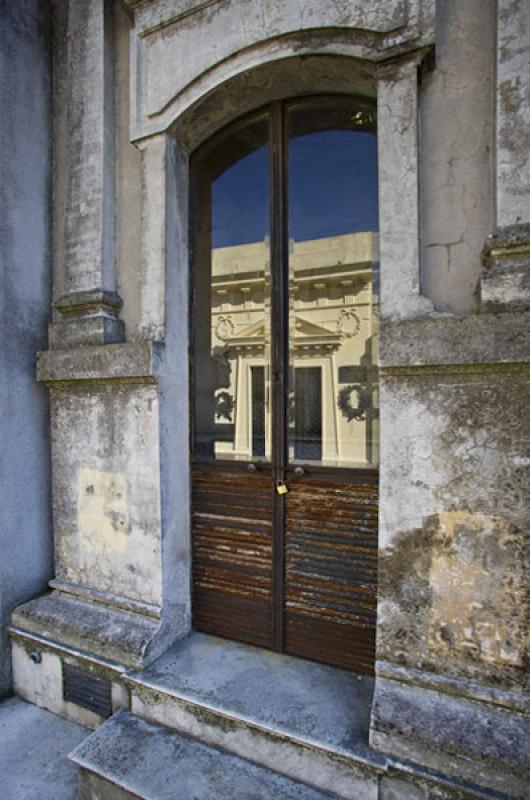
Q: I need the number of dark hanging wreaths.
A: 2